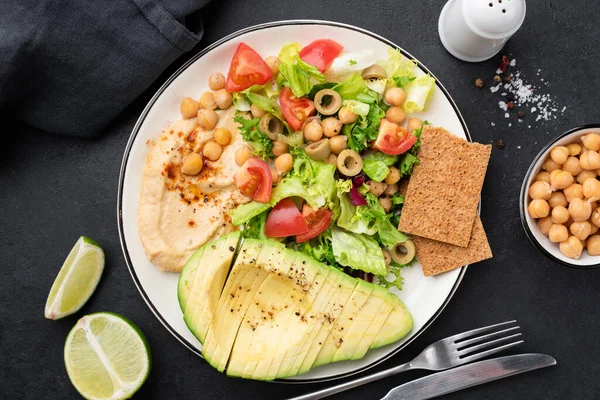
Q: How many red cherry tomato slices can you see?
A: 7